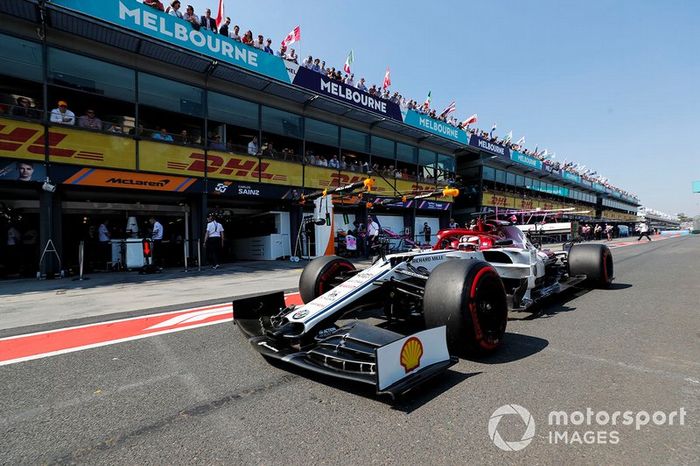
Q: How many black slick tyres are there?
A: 3